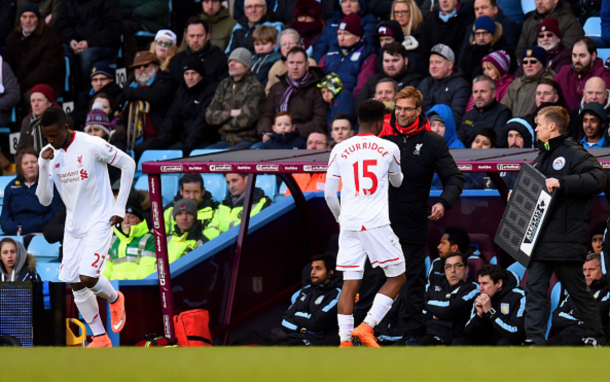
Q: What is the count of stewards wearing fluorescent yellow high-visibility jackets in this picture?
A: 4